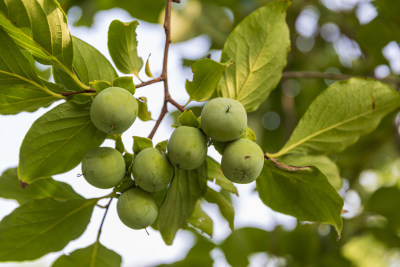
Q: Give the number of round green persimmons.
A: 7